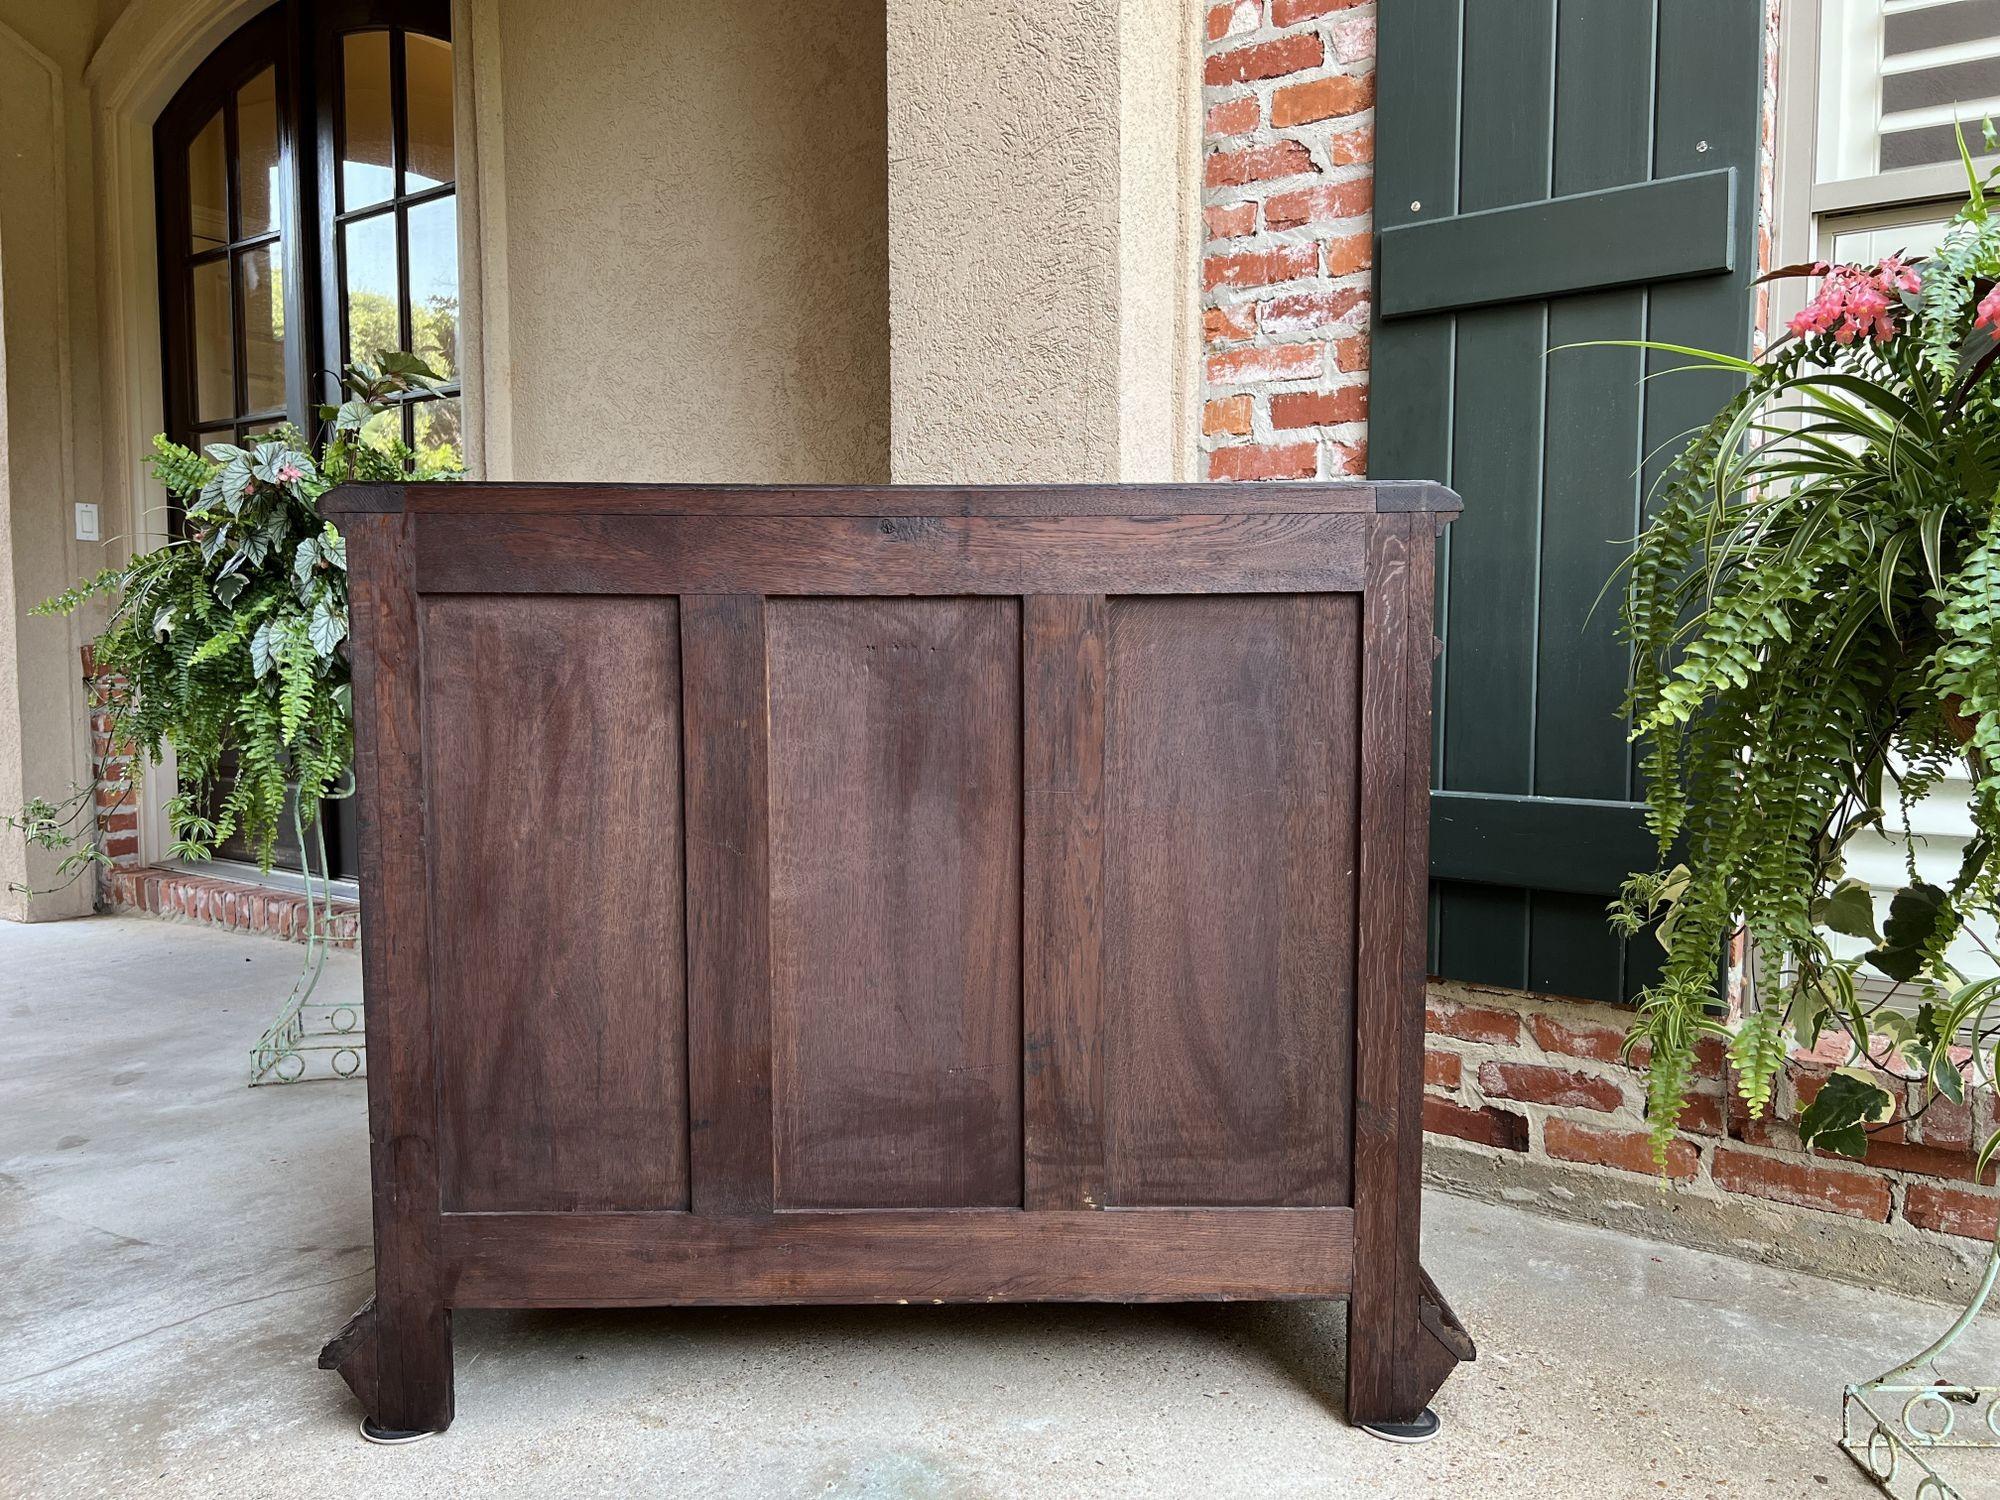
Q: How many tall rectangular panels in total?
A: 3